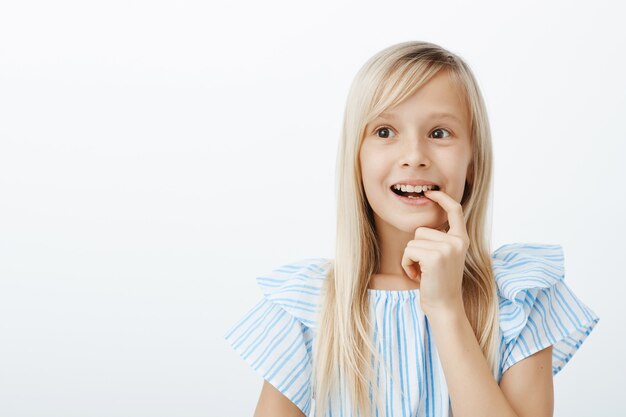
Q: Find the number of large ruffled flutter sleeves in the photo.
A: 2